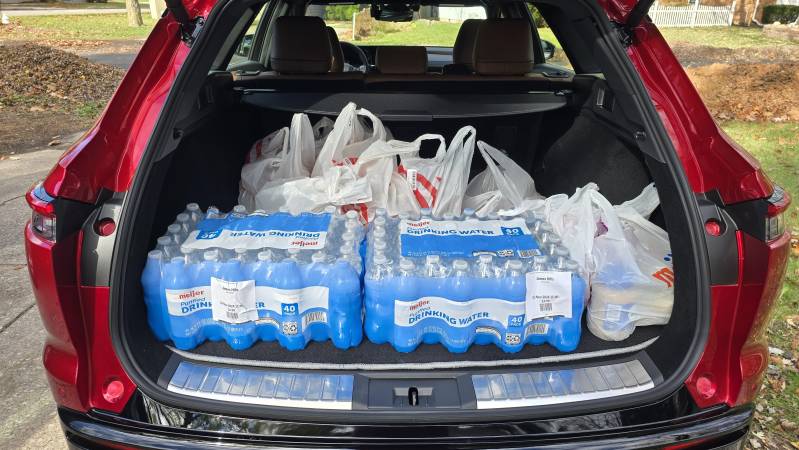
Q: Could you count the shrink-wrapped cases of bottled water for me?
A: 2